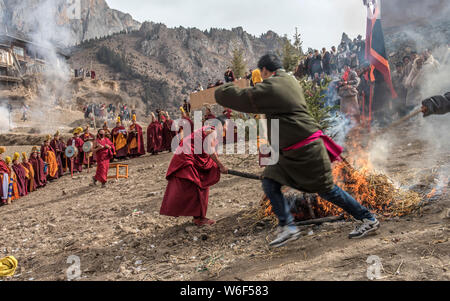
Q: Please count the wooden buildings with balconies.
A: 1